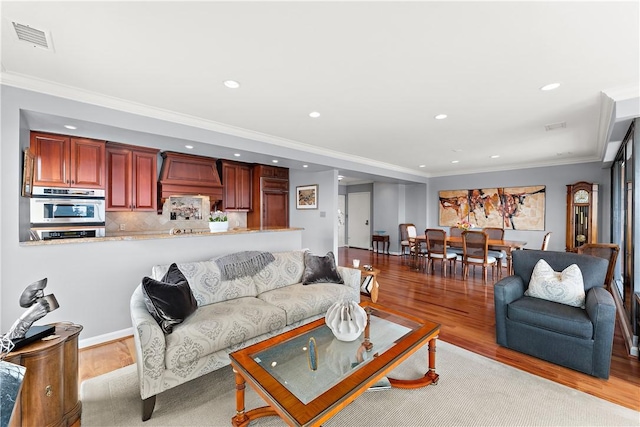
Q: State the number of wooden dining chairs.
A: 8